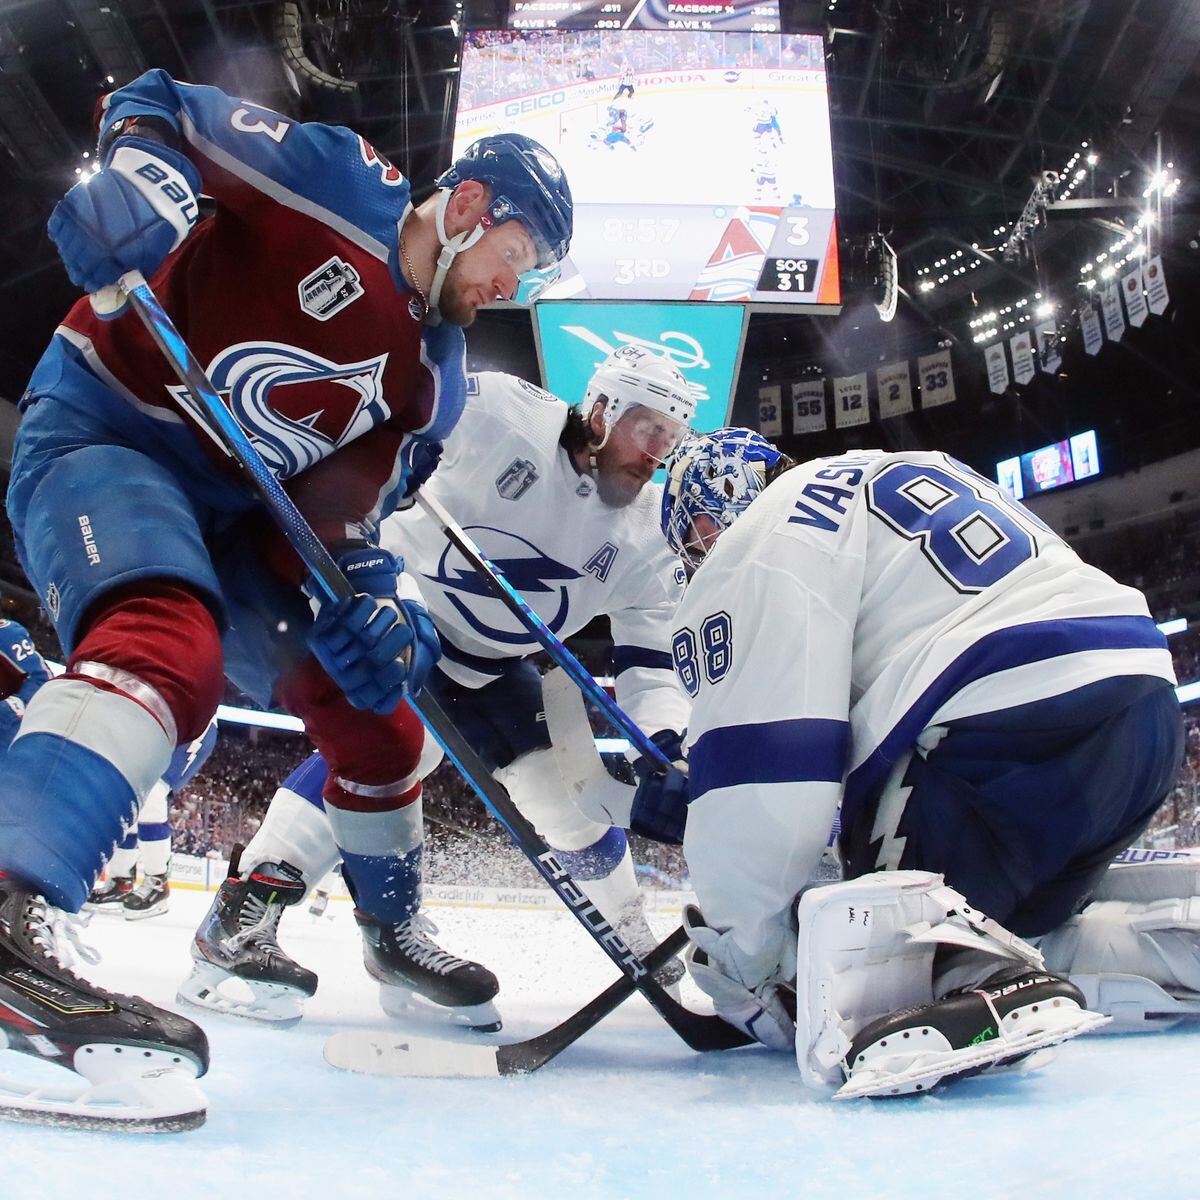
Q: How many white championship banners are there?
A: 7